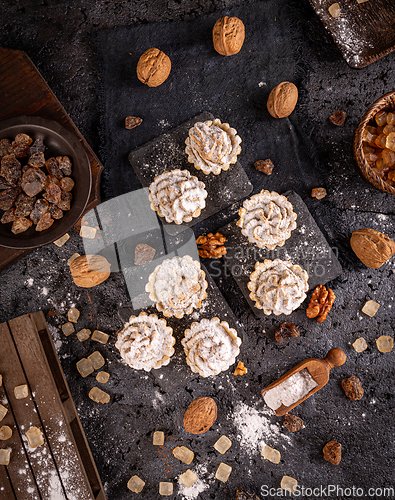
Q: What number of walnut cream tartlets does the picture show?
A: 7